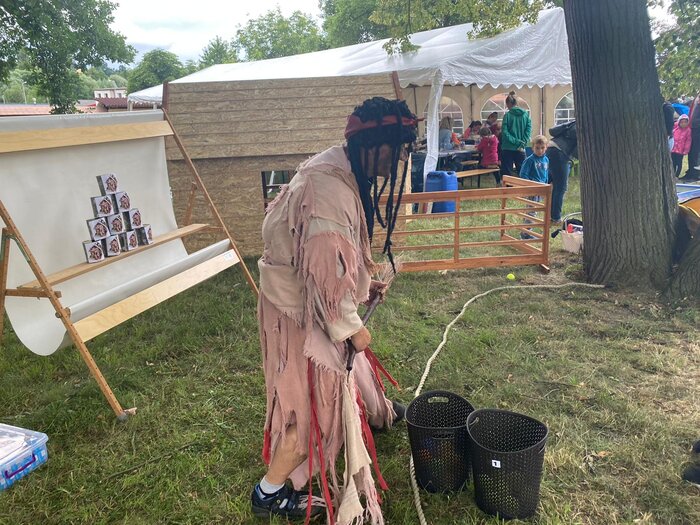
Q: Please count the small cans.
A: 10